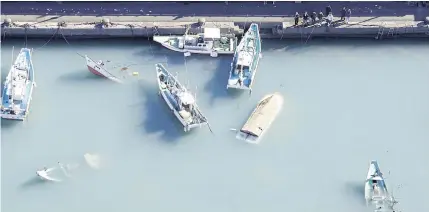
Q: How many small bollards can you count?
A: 3